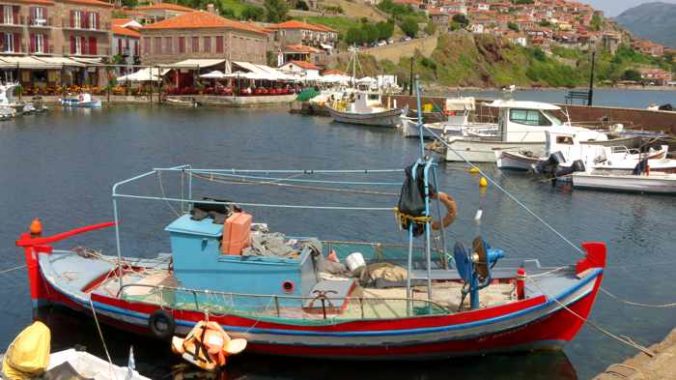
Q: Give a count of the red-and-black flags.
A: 0